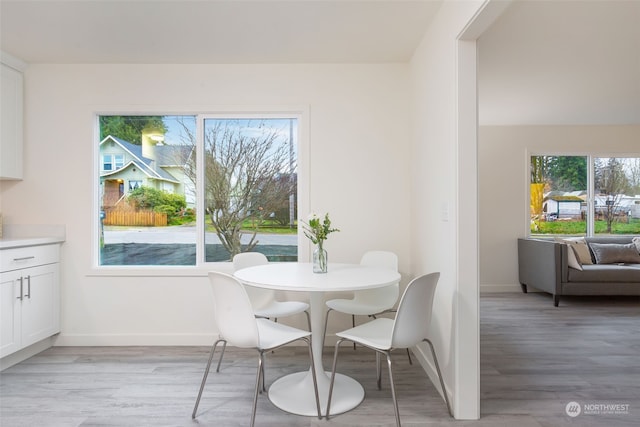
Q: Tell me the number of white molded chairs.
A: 4